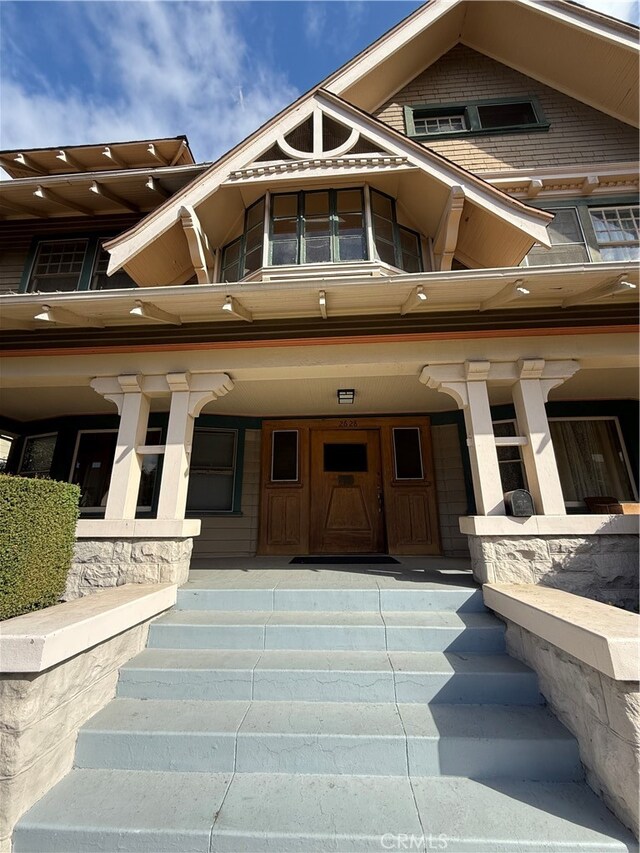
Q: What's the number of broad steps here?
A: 5